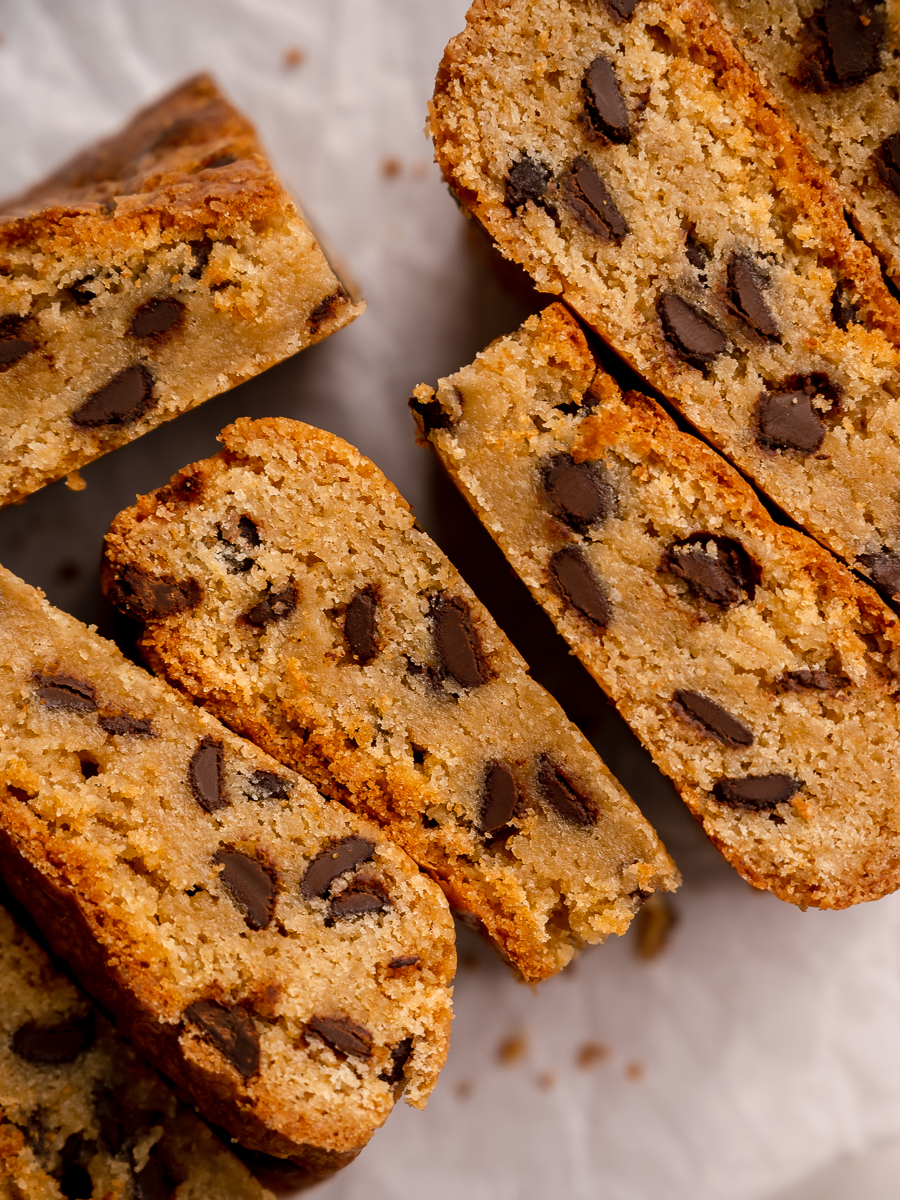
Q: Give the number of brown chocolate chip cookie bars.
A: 7